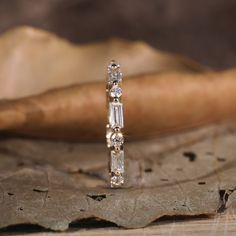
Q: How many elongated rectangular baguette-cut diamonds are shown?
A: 3